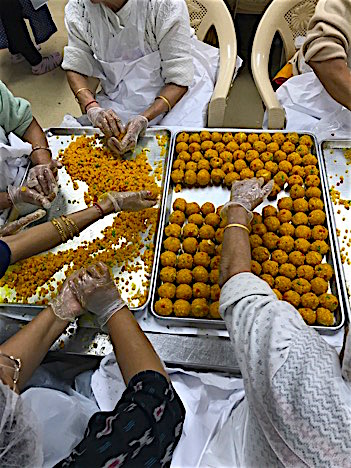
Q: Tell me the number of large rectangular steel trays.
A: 3